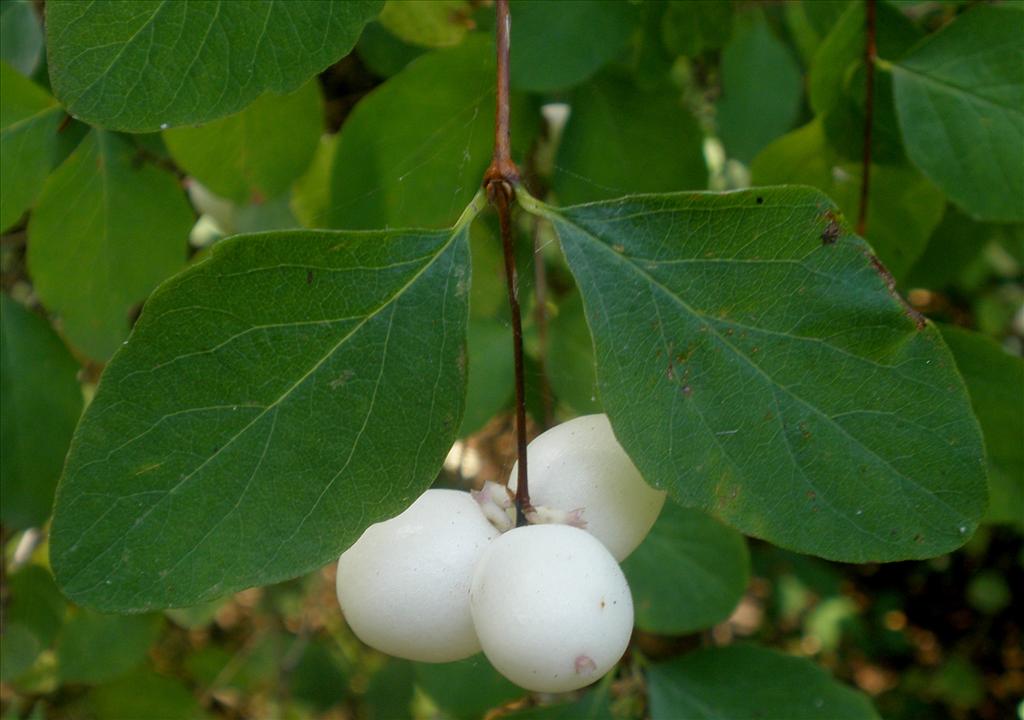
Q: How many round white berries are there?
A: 3